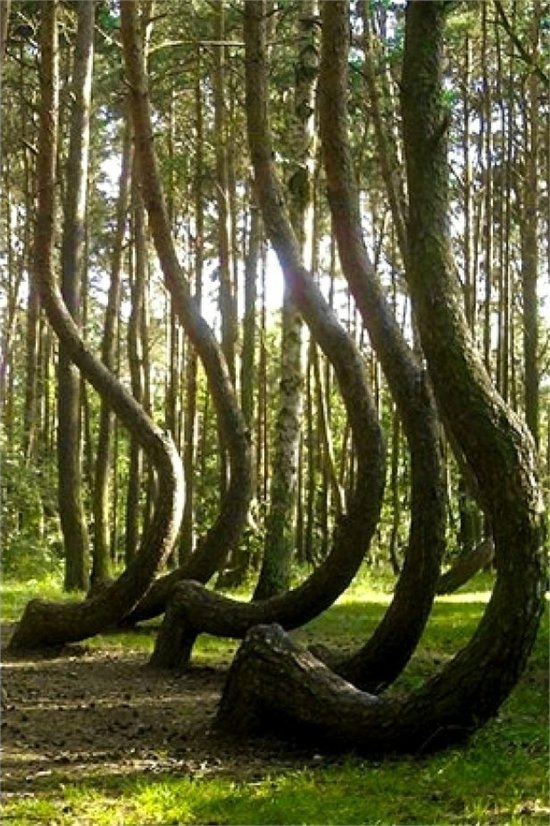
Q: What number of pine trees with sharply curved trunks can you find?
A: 5